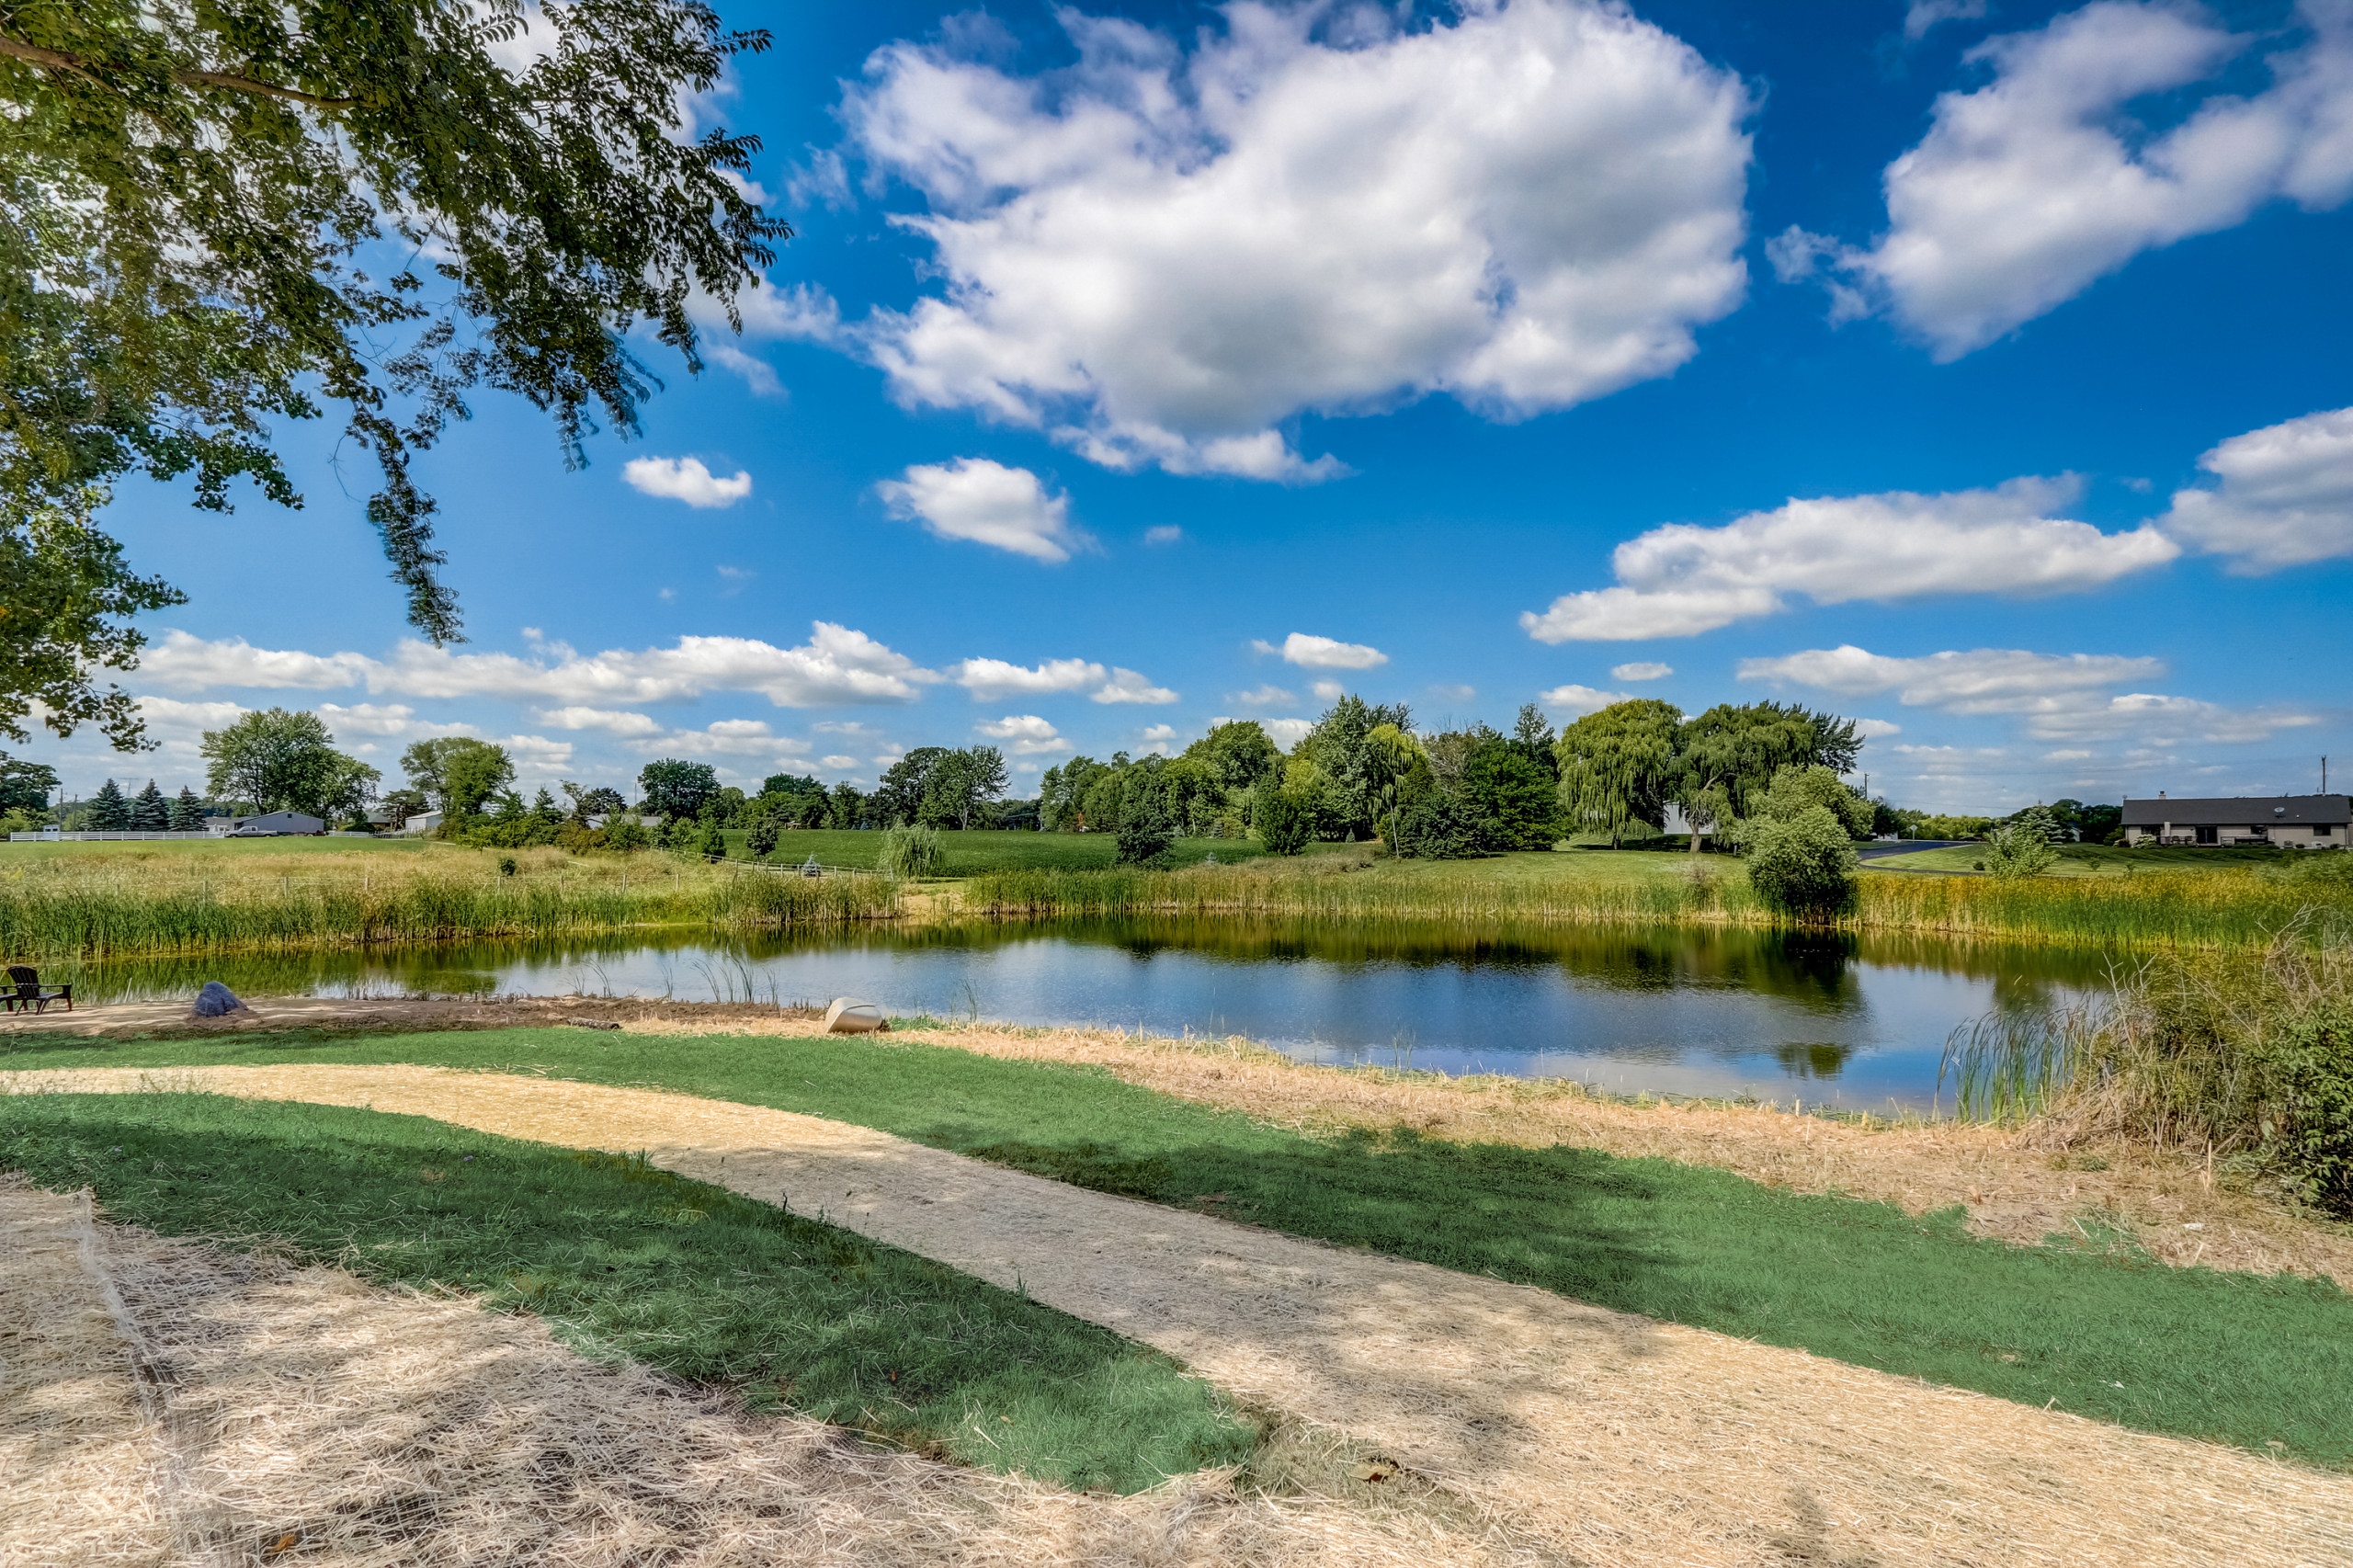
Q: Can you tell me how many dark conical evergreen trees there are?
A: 3